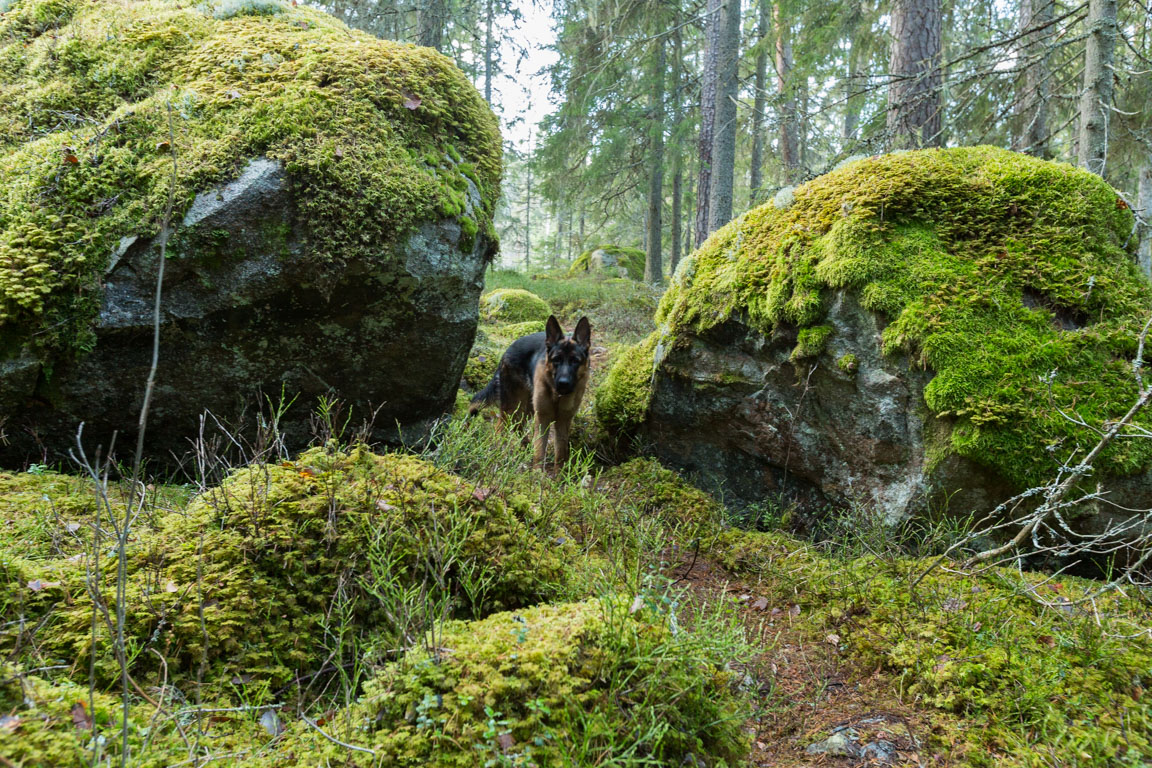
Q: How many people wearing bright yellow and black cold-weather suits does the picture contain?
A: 0